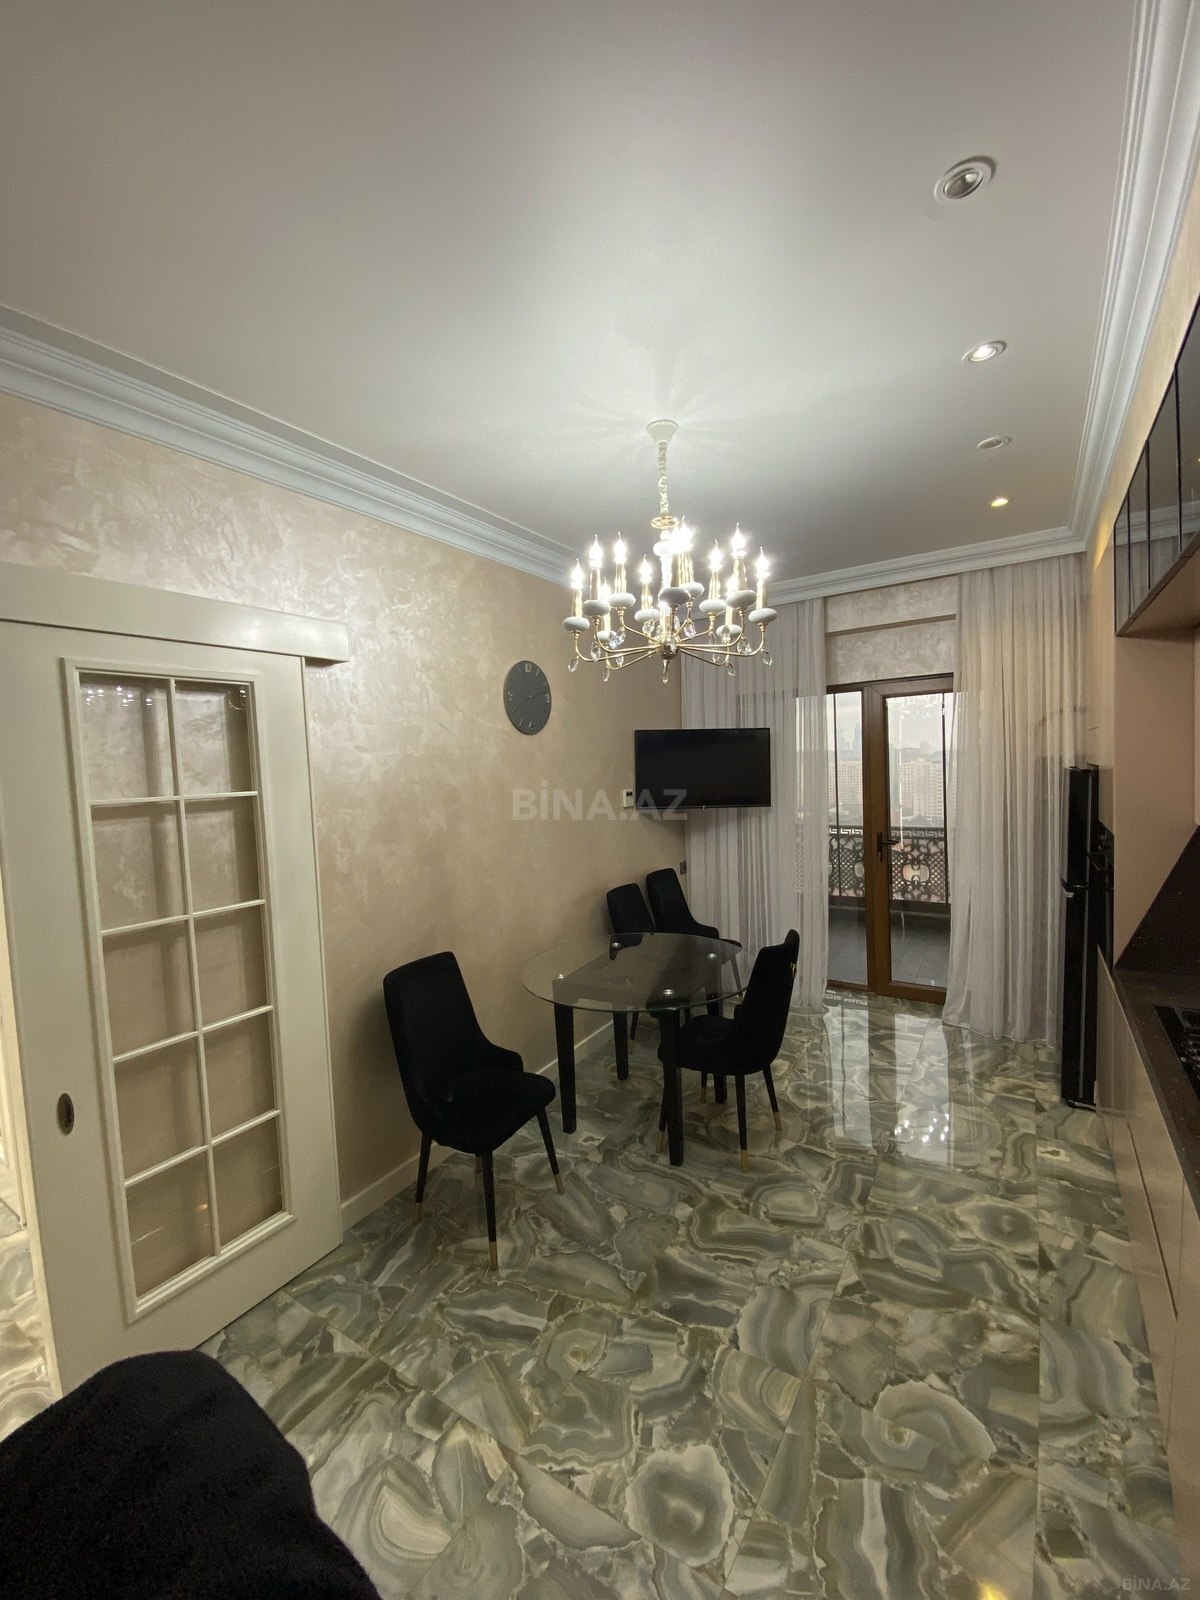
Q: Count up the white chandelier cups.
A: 11